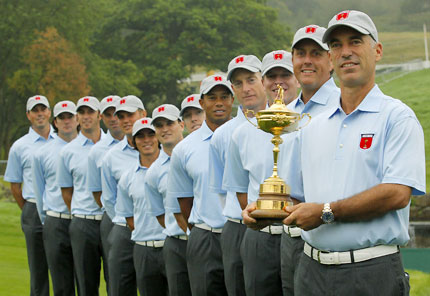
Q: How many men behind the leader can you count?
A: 12